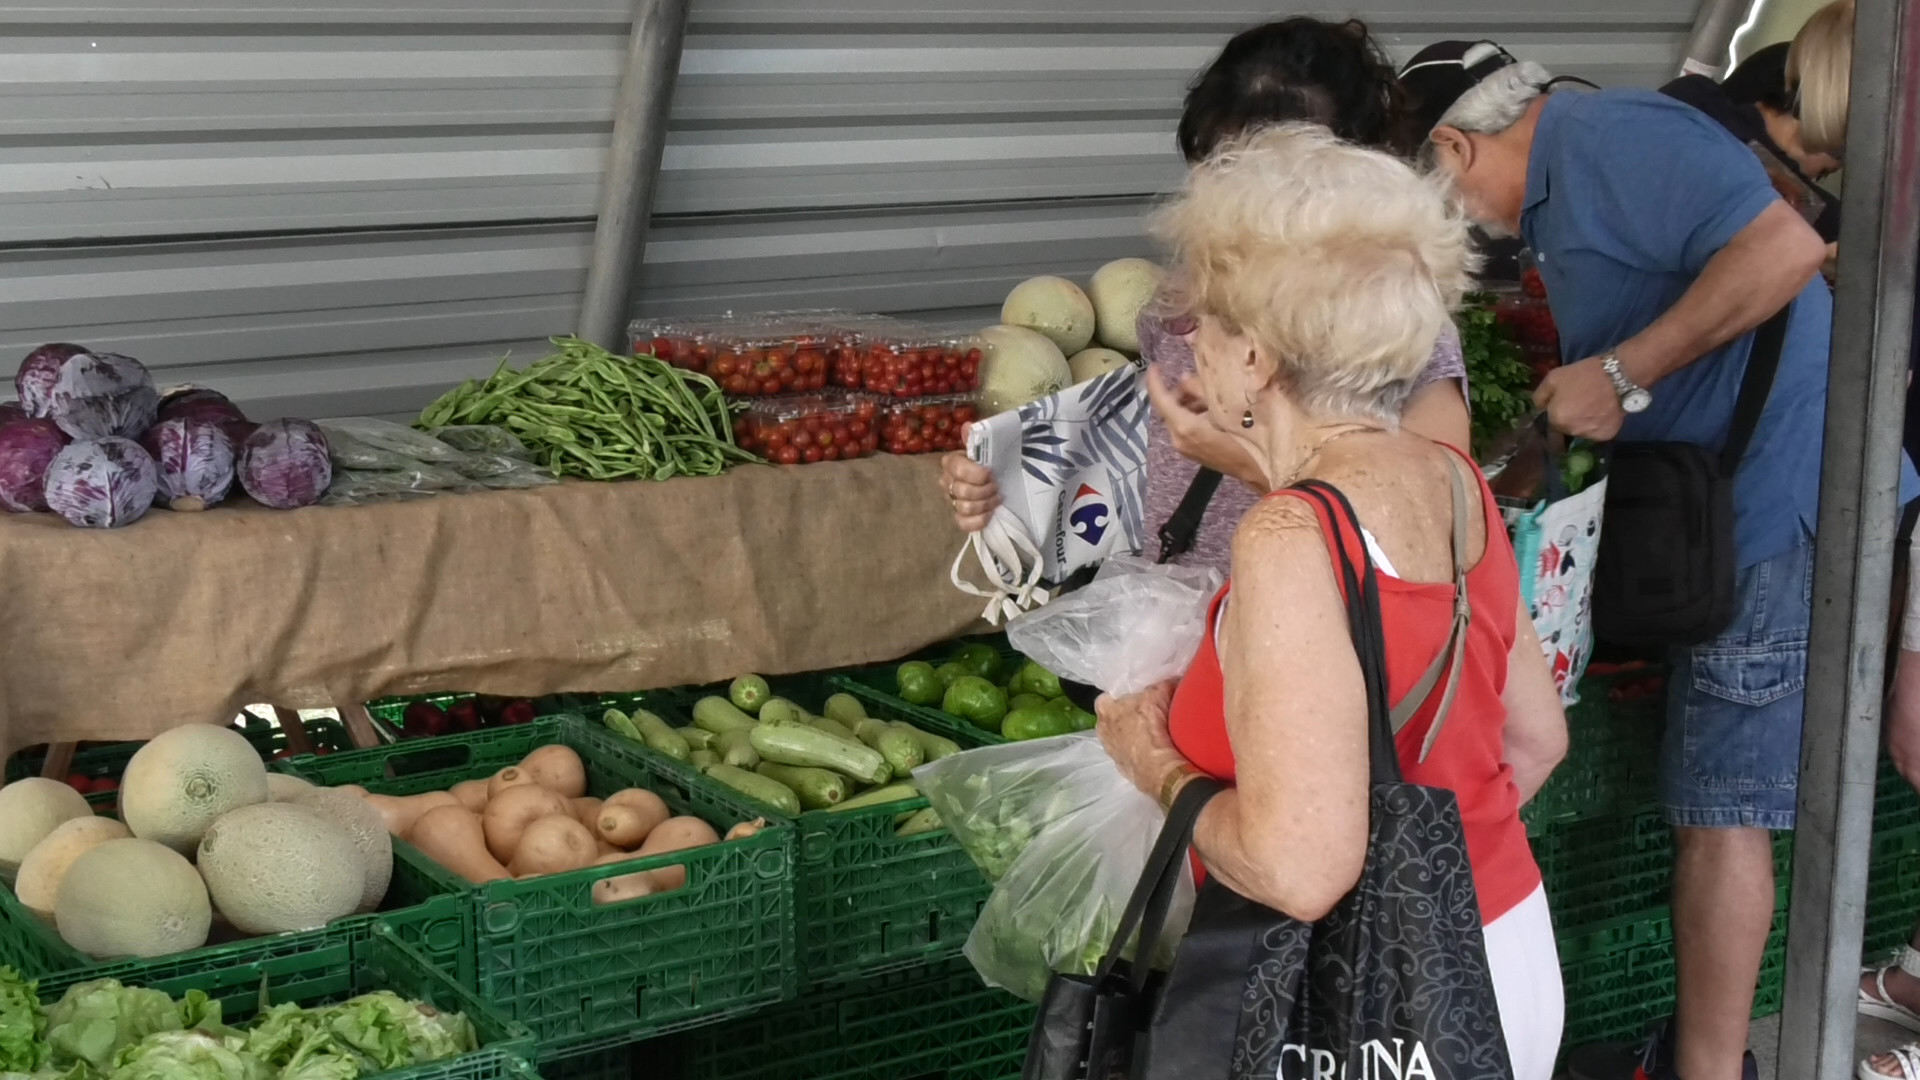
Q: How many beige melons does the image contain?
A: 11